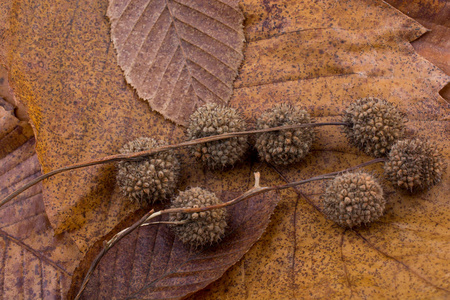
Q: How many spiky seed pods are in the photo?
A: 7